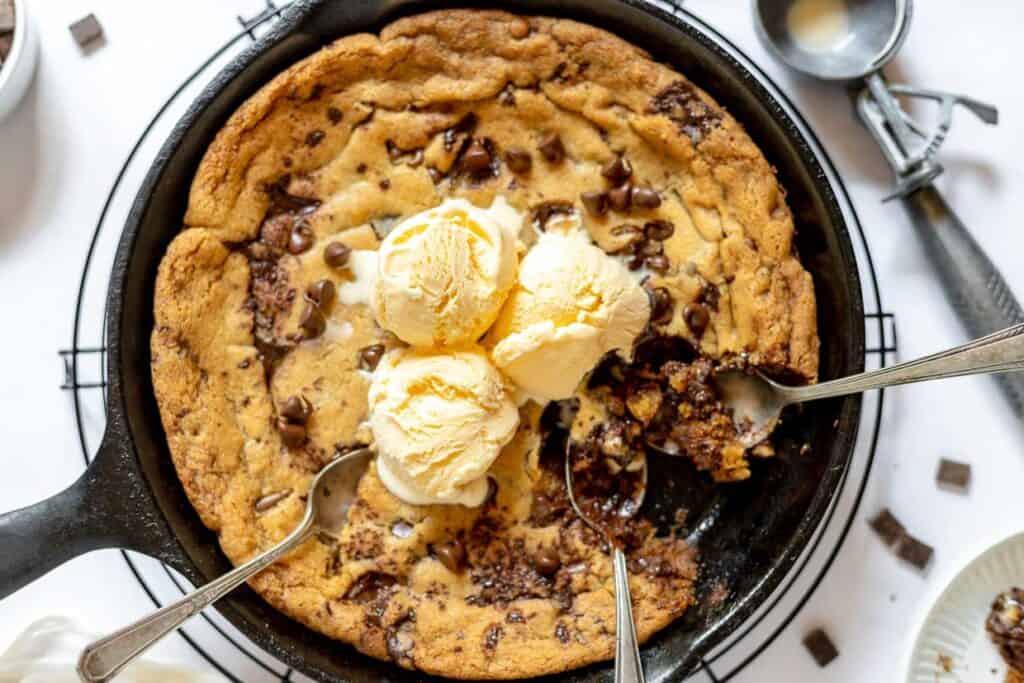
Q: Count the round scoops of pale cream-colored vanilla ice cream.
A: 3